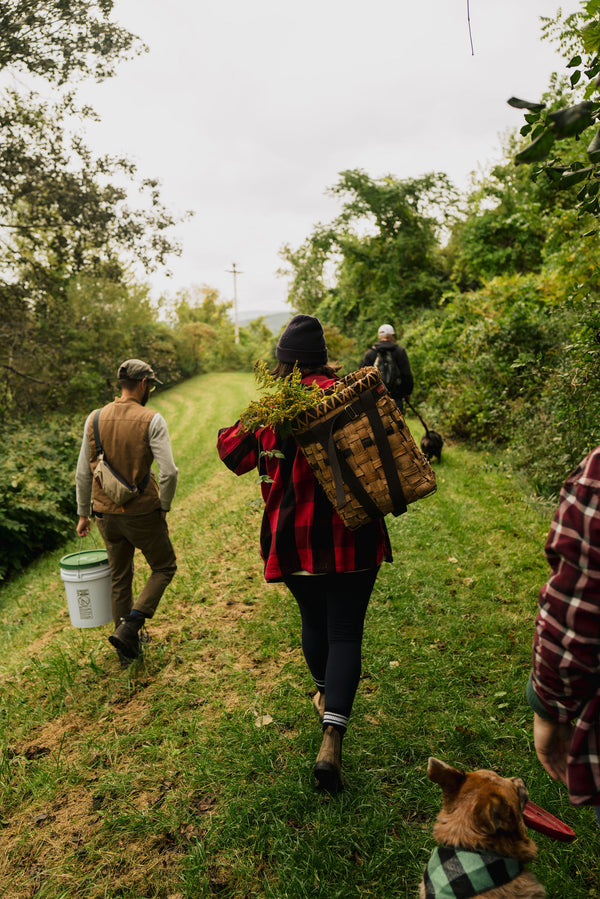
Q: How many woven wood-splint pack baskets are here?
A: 1